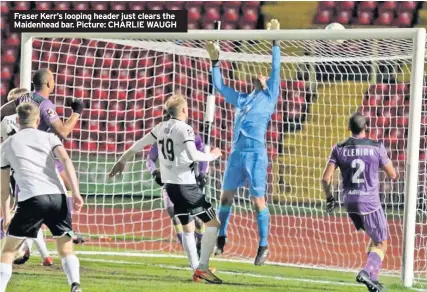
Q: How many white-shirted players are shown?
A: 3